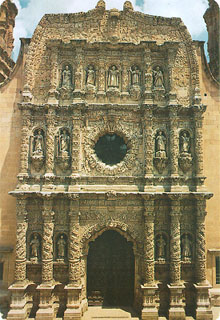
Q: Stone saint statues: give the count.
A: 13